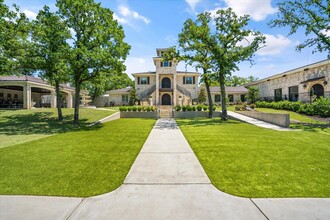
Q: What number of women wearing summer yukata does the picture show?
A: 0